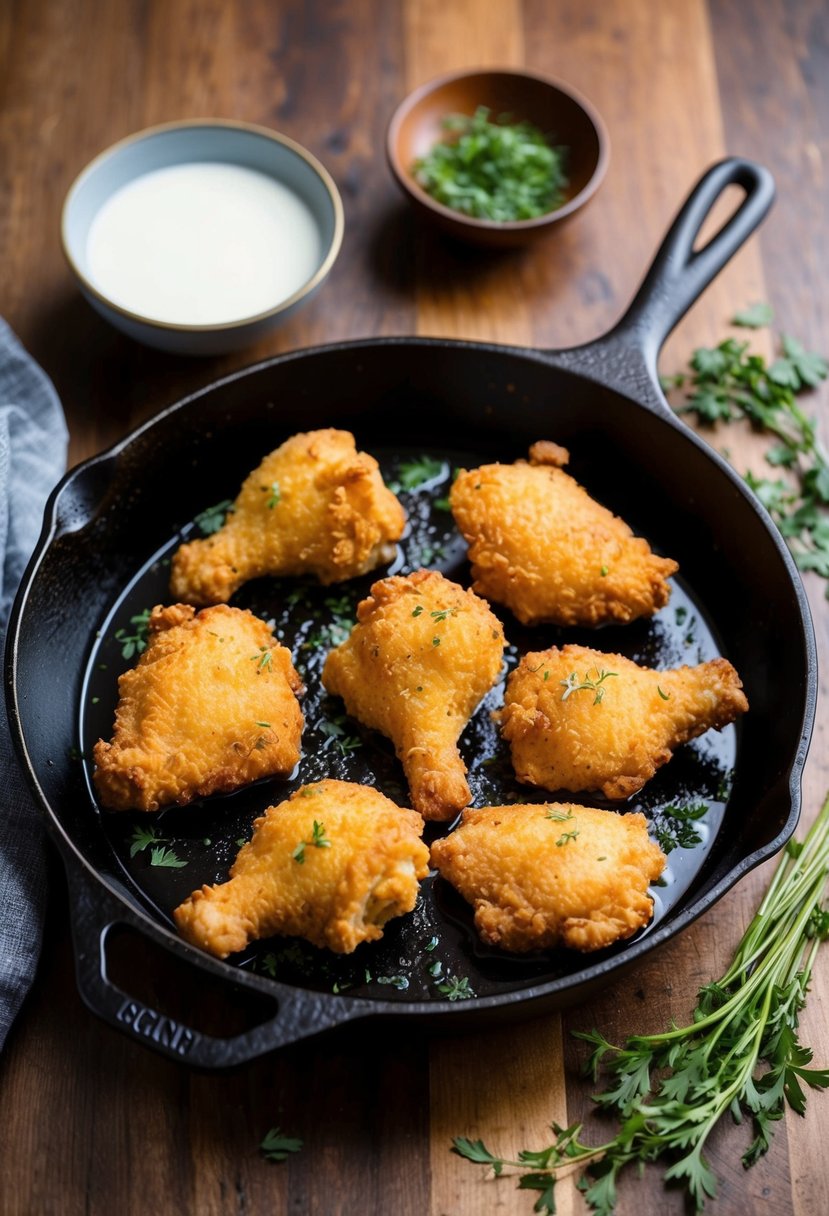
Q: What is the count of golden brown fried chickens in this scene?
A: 7